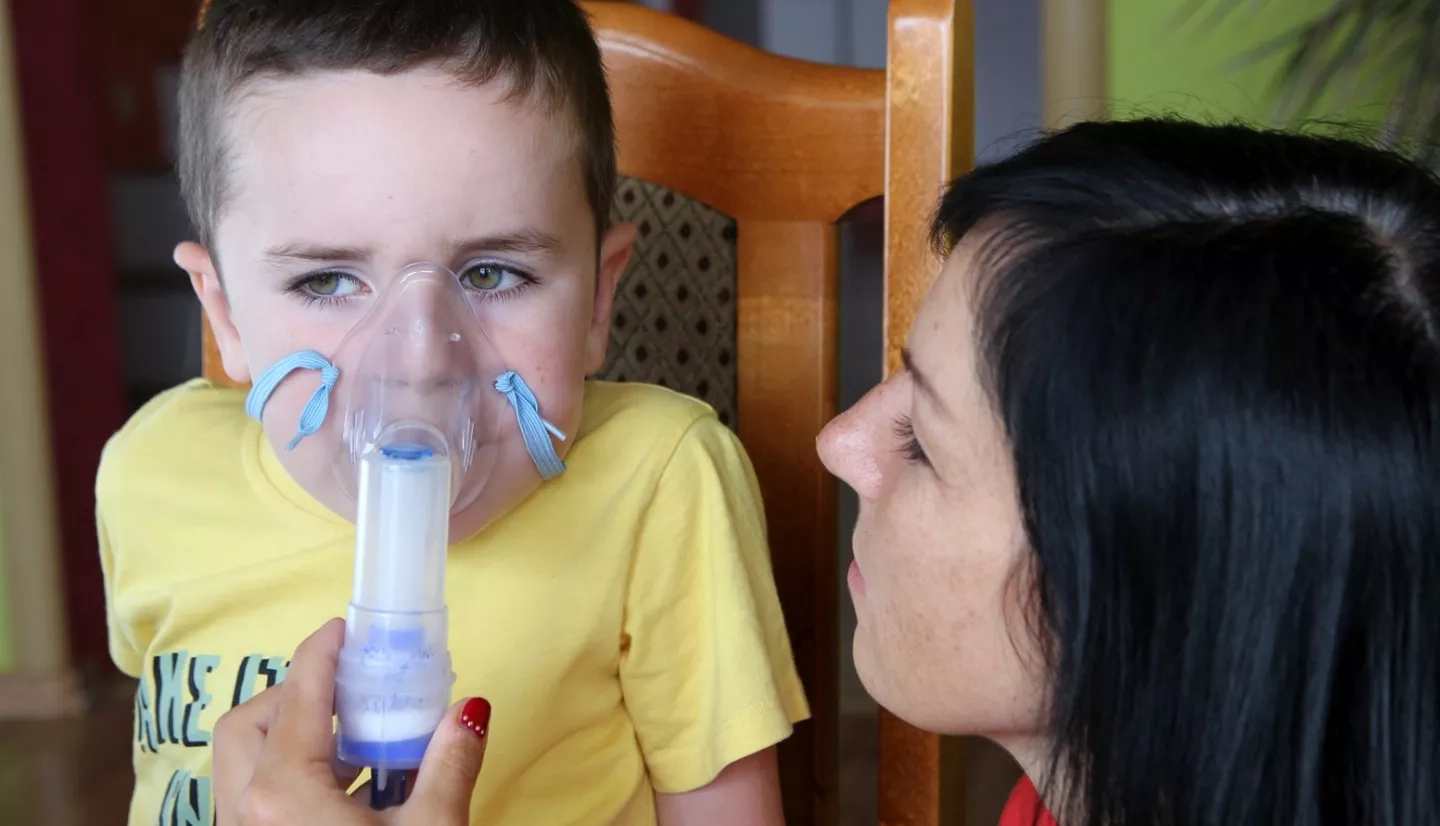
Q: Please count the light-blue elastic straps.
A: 2